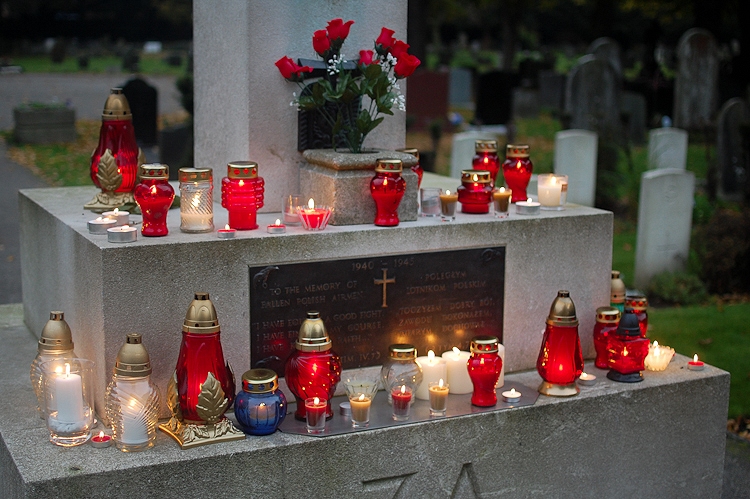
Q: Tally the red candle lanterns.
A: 15